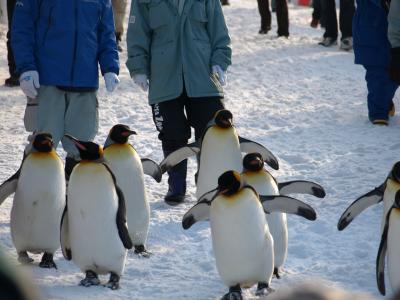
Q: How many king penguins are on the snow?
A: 8